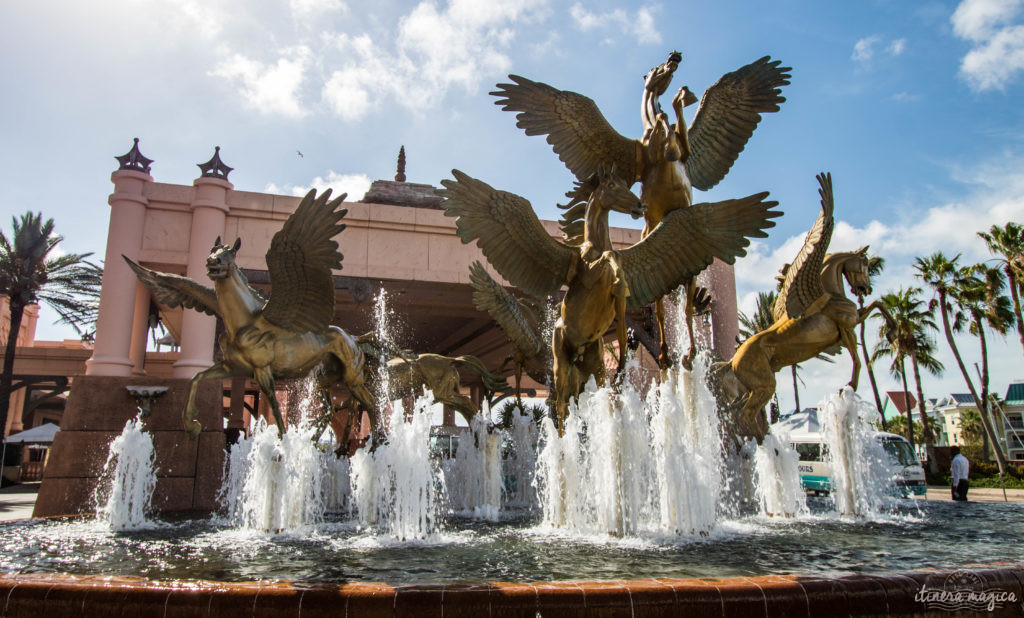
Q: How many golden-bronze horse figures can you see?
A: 6